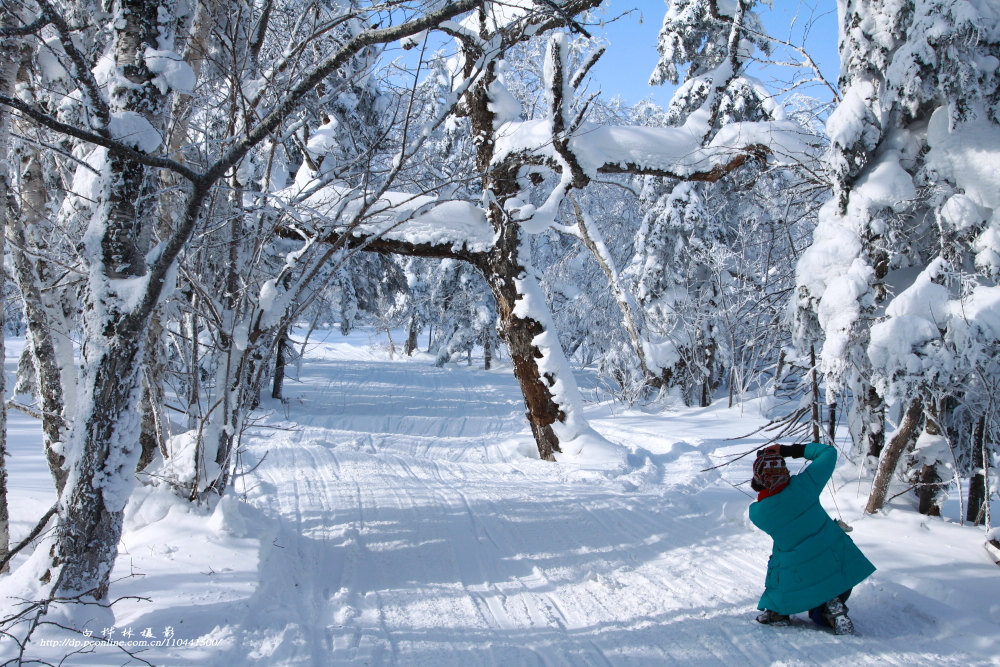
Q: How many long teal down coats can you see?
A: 1